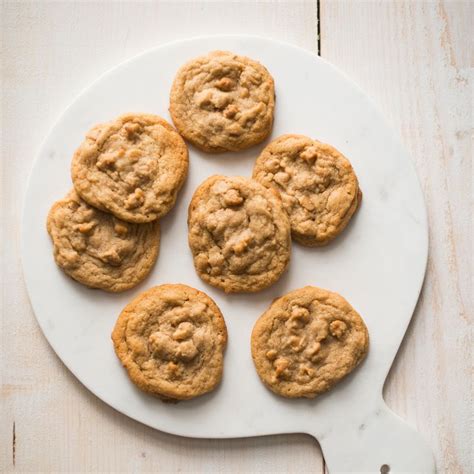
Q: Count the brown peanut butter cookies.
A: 7